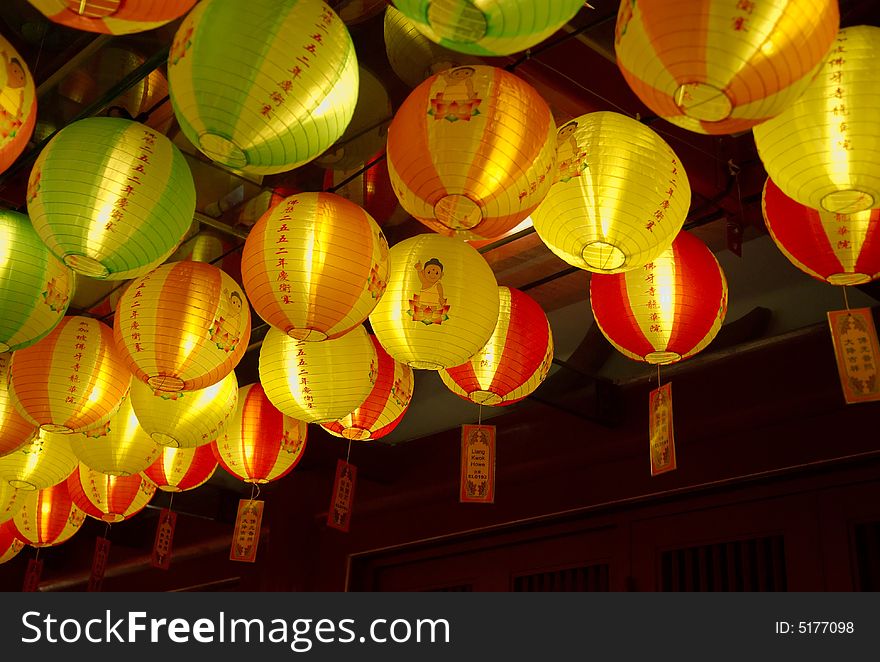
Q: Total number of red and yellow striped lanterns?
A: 9